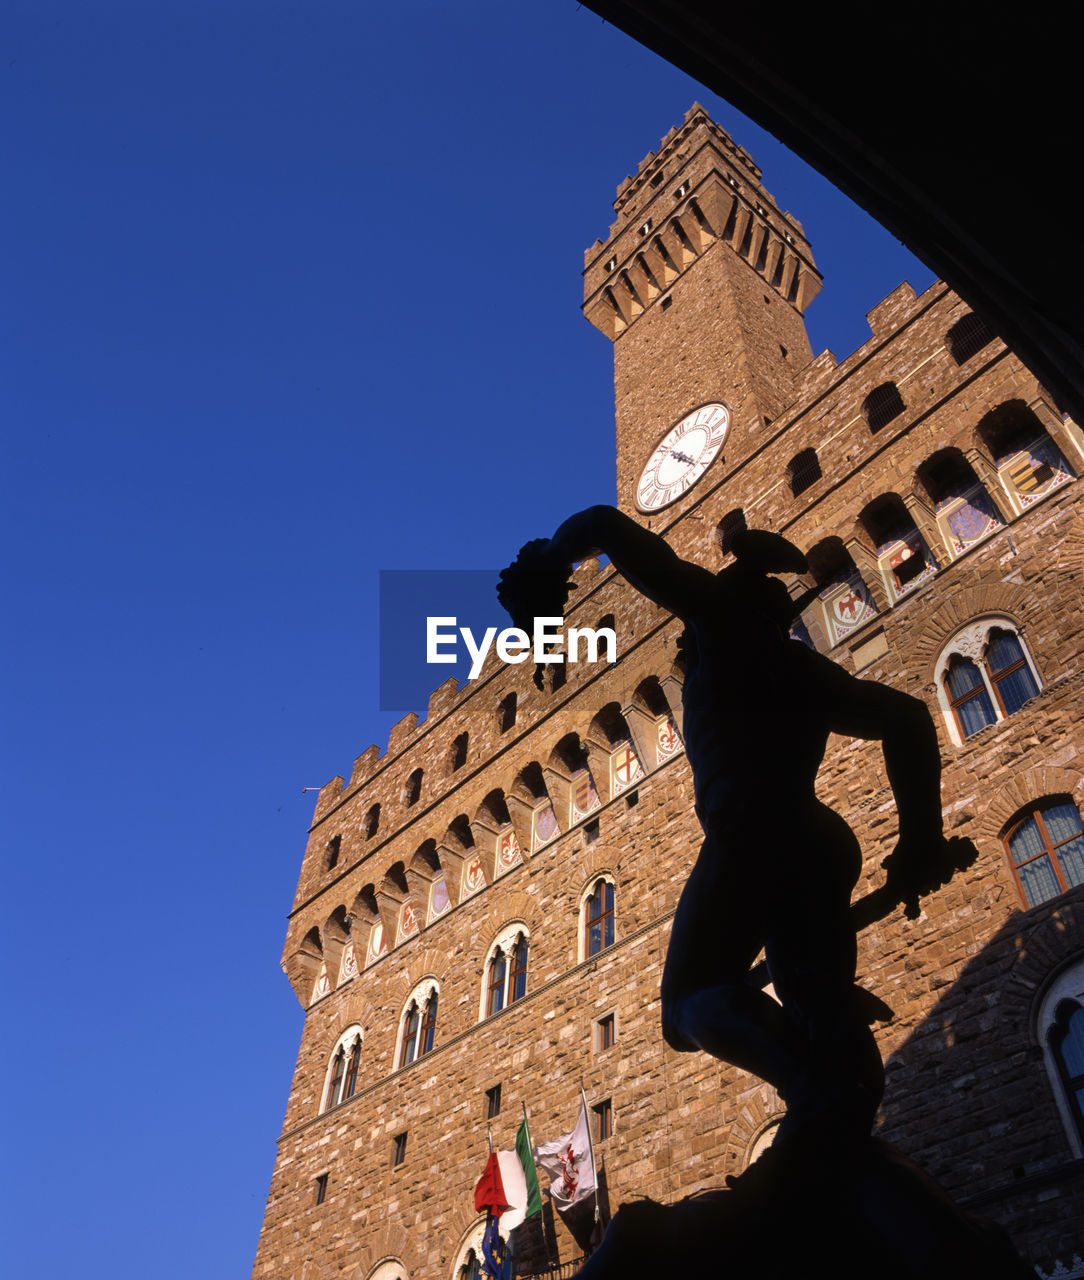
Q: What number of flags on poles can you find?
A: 3